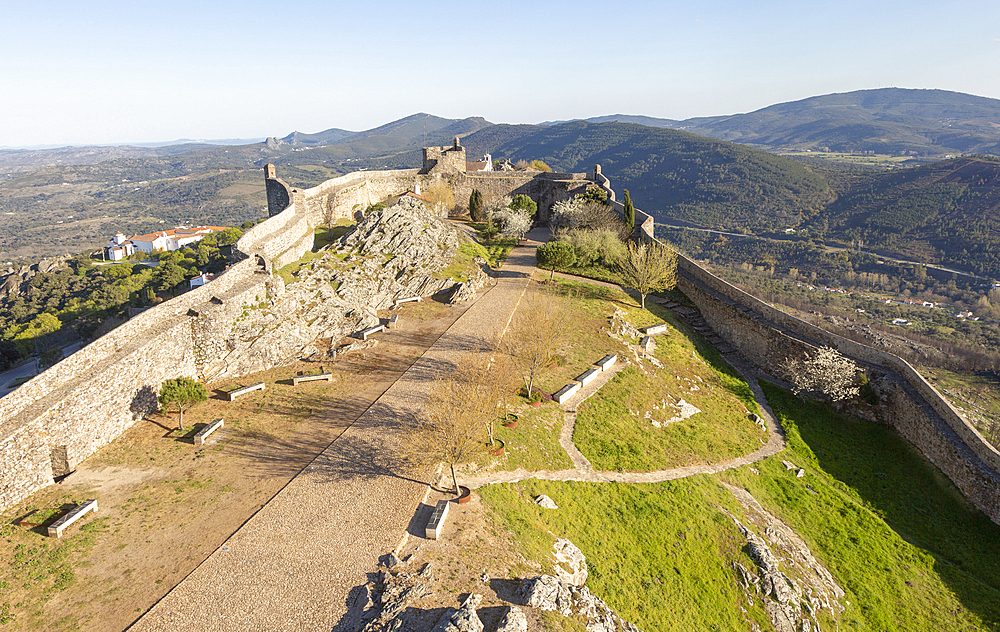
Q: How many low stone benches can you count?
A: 13